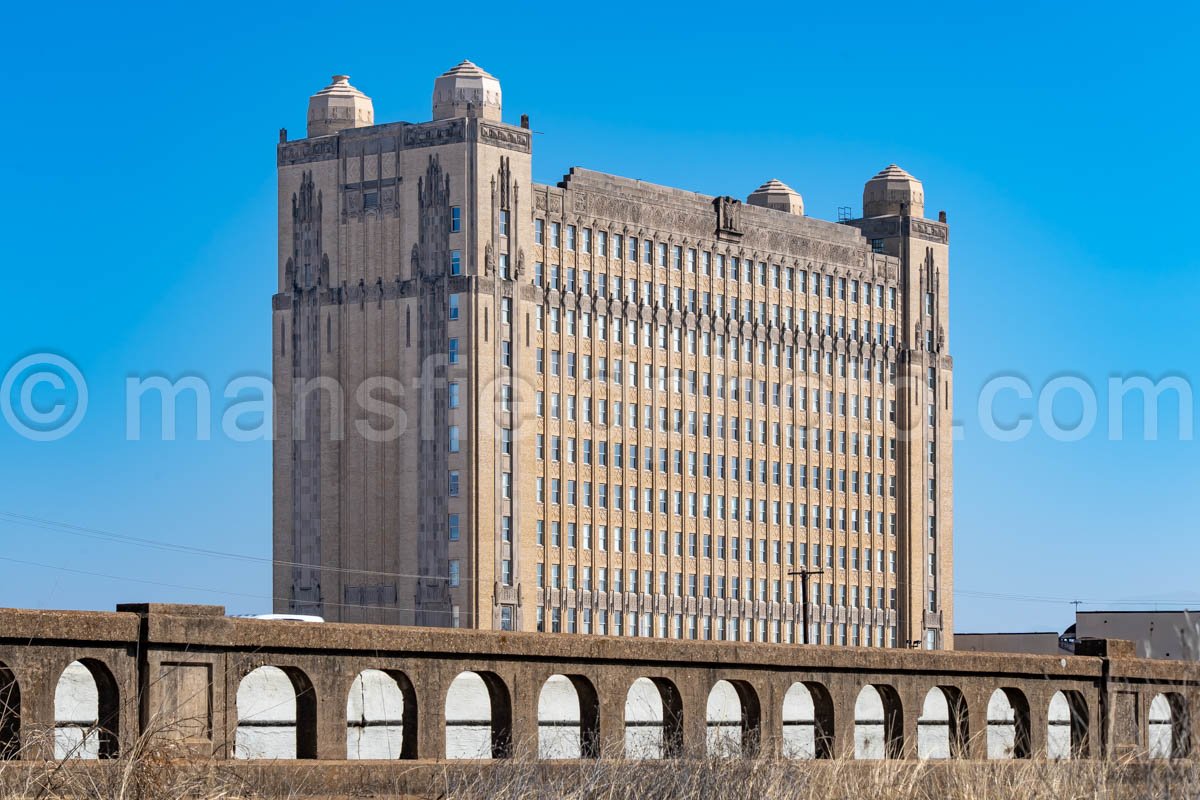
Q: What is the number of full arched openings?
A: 13